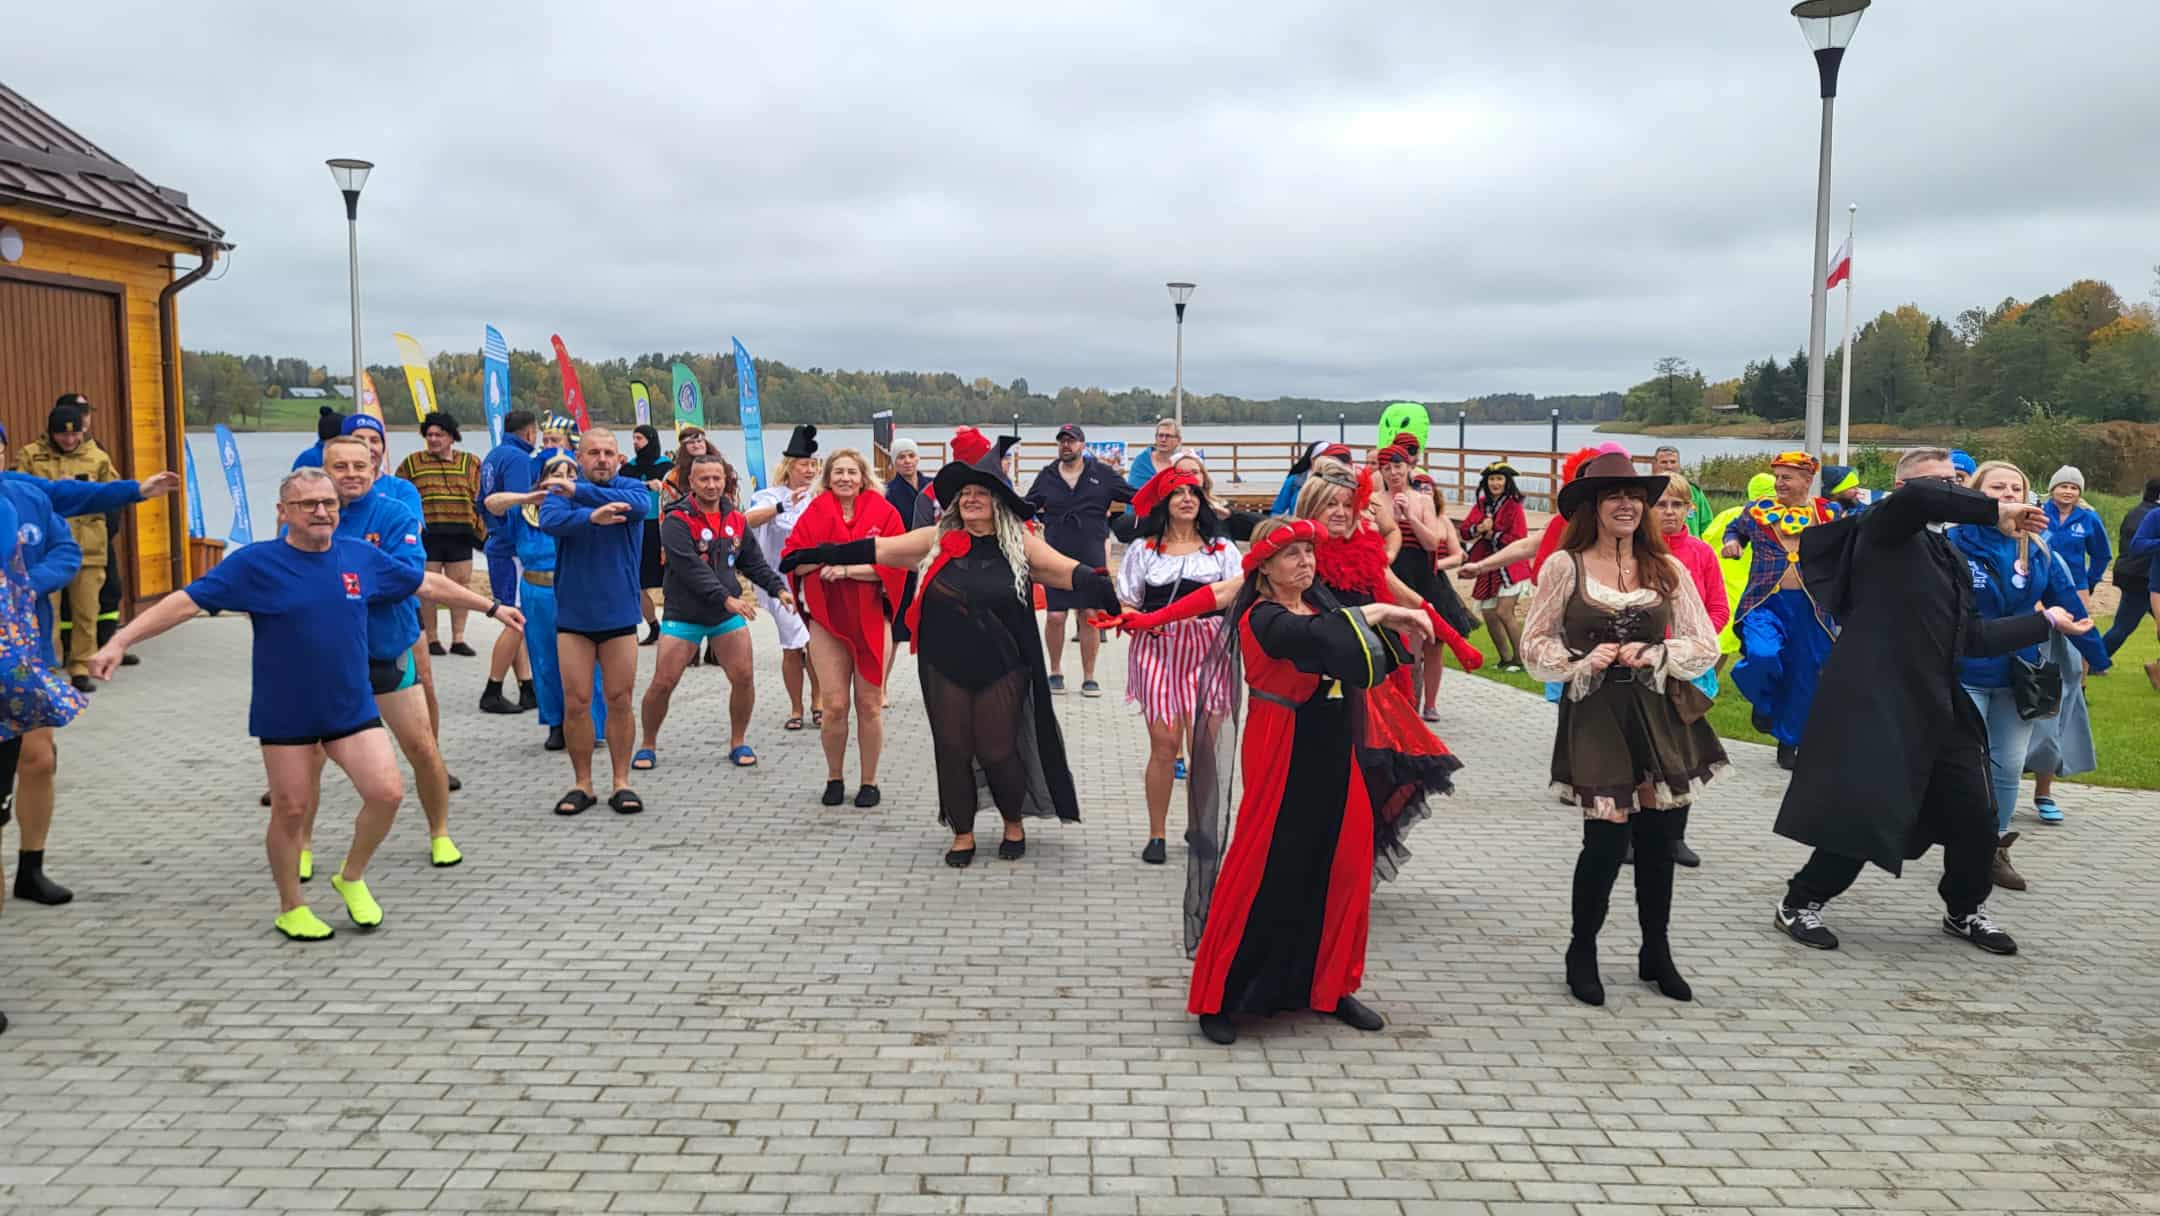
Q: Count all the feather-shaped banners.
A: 9